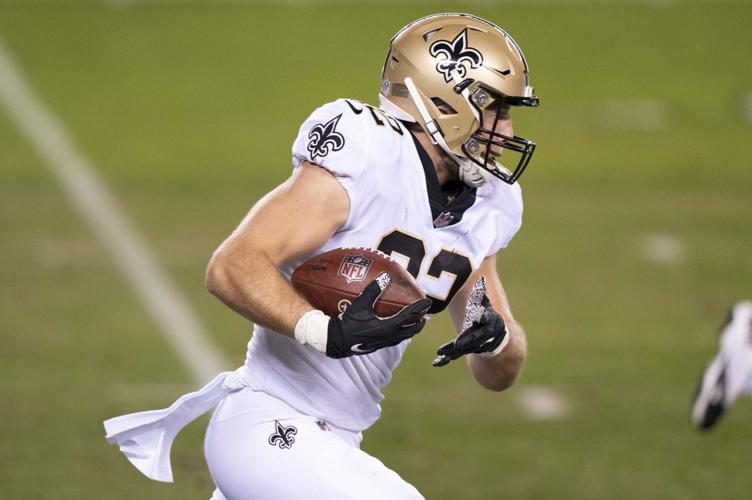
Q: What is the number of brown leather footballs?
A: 1